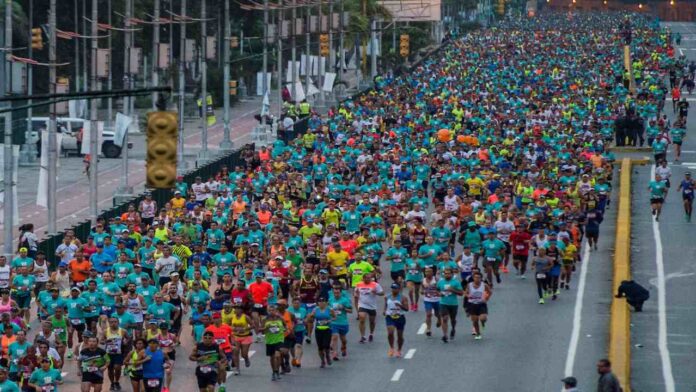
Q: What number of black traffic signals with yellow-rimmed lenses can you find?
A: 0